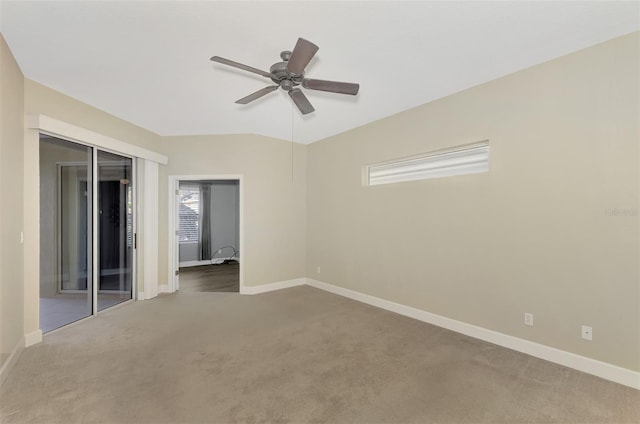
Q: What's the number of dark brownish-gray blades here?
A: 5